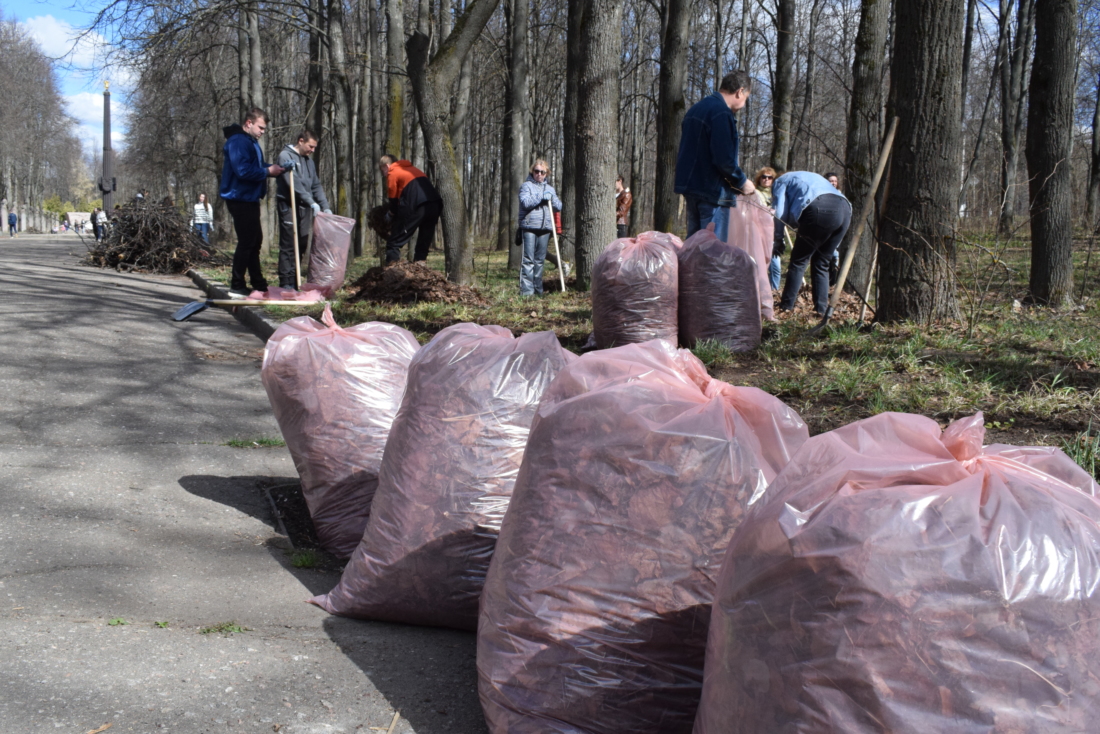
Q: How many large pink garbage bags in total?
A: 8